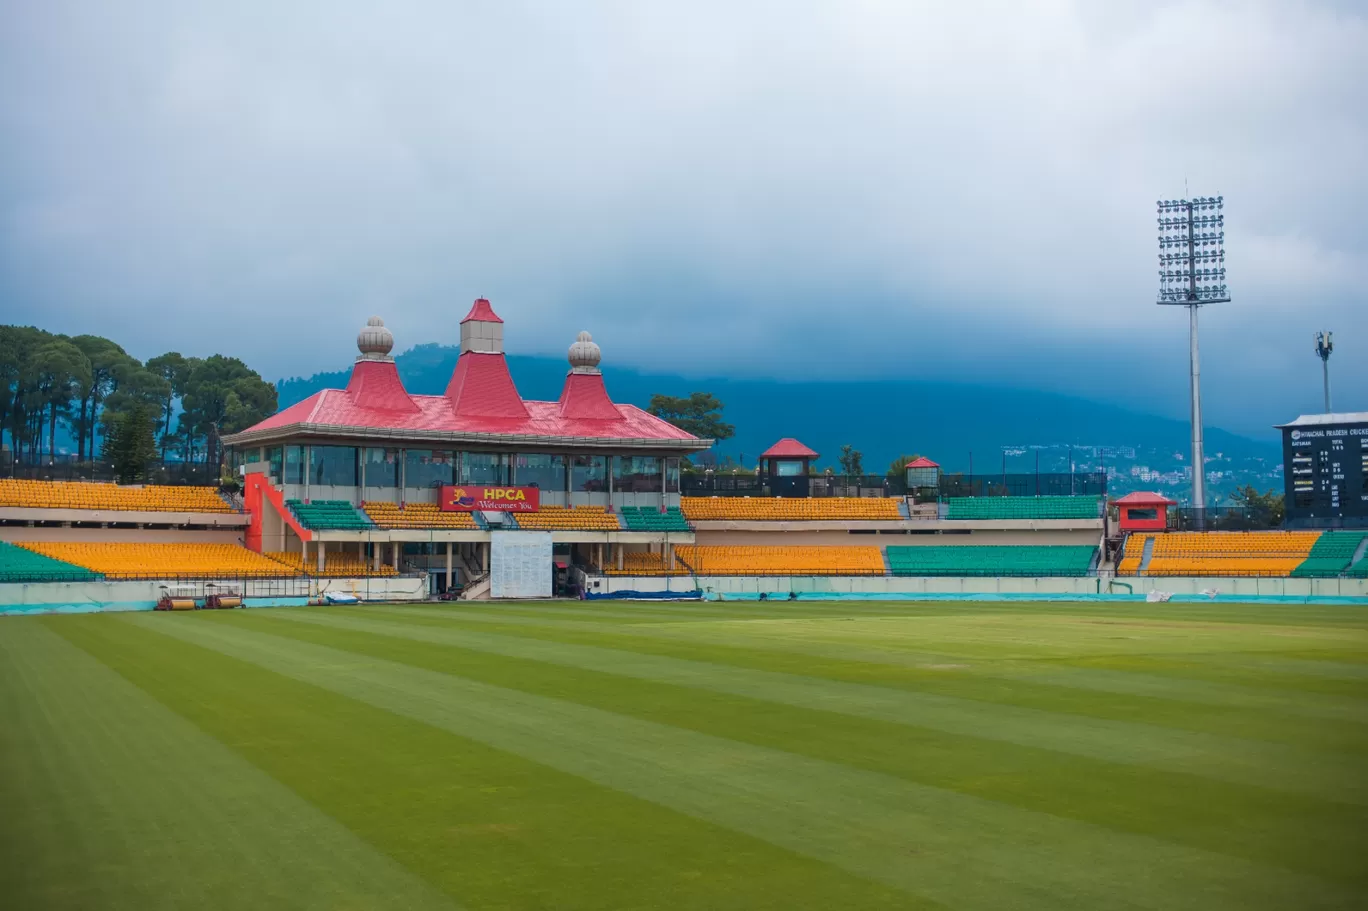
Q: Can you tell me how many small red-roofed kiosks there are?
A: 3